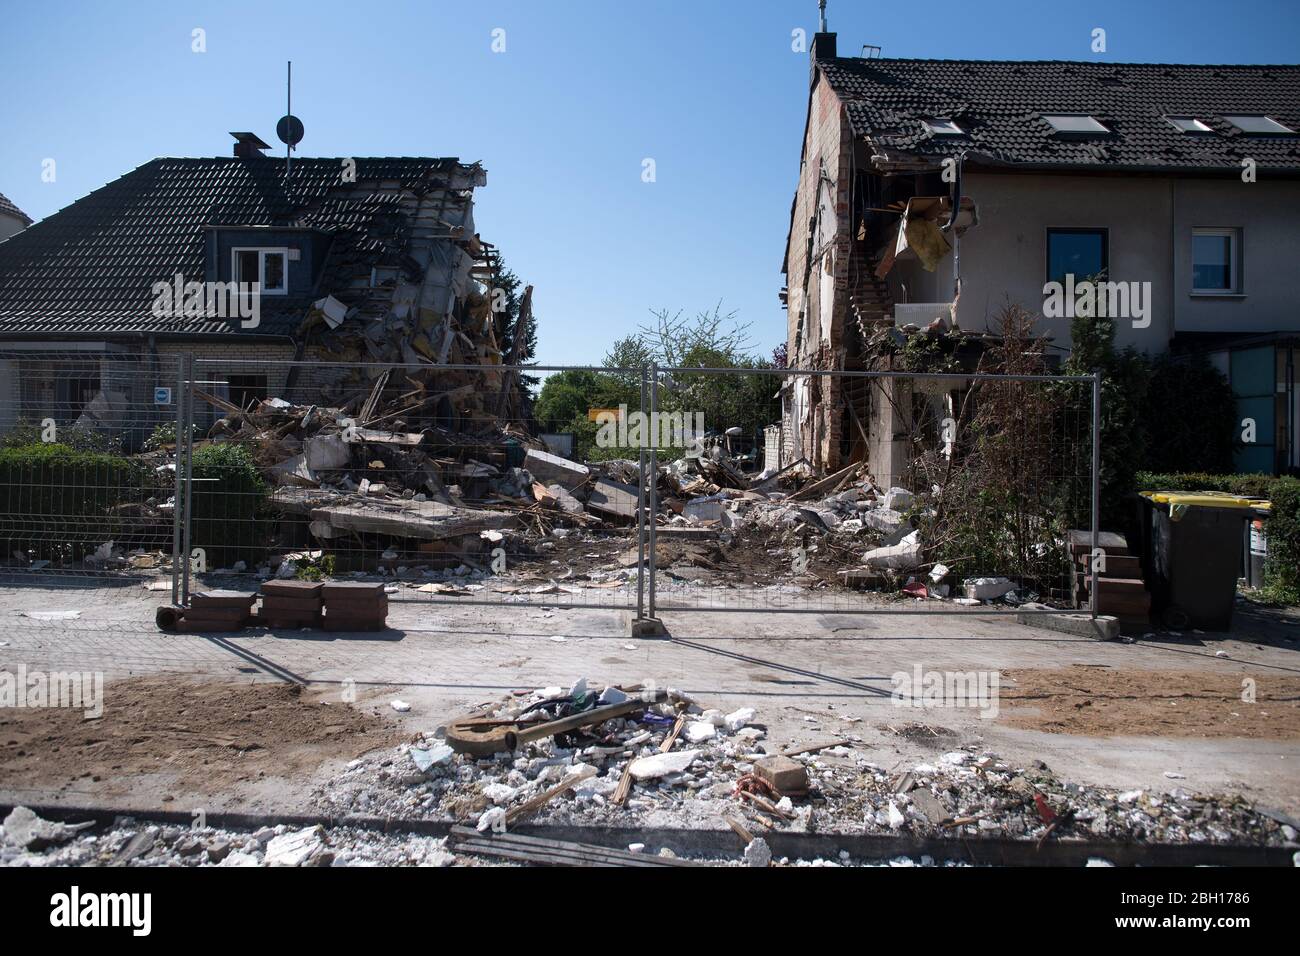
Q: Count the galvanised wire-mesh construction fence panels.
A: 3